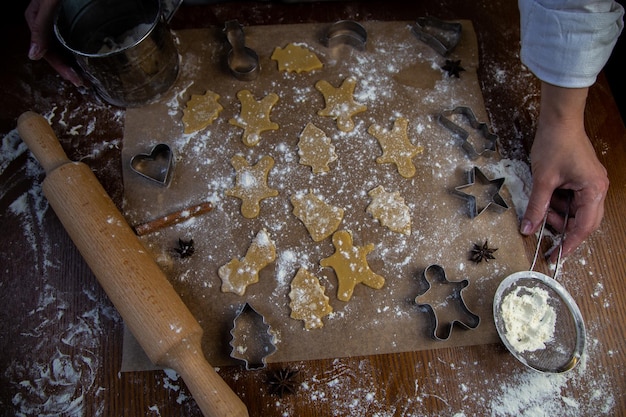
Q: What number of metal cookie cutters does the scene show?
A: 8